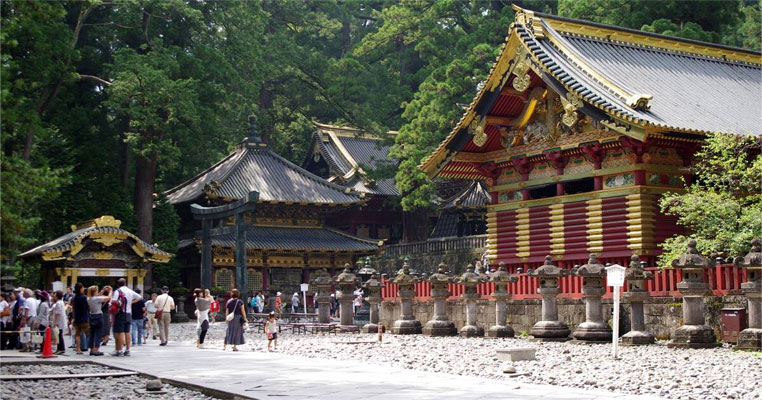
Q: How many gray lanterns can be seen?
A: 12